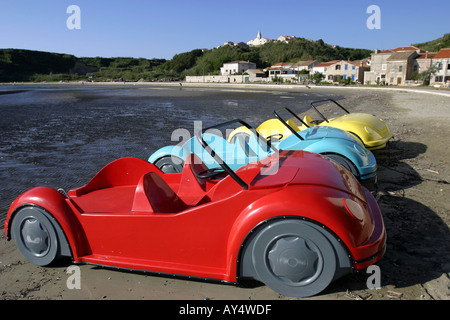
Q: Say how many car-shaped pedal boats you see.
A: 3